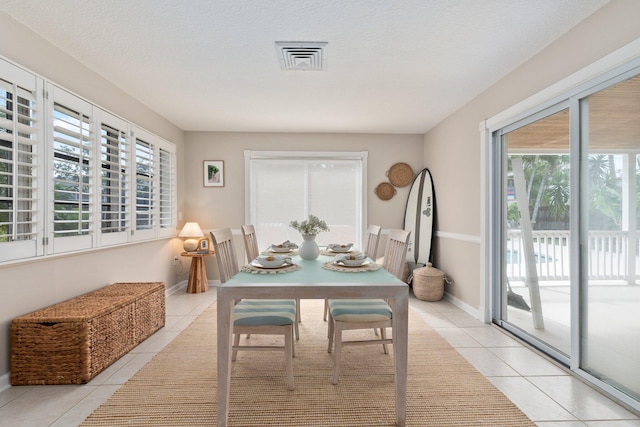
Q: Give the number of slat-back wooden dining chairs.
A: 4